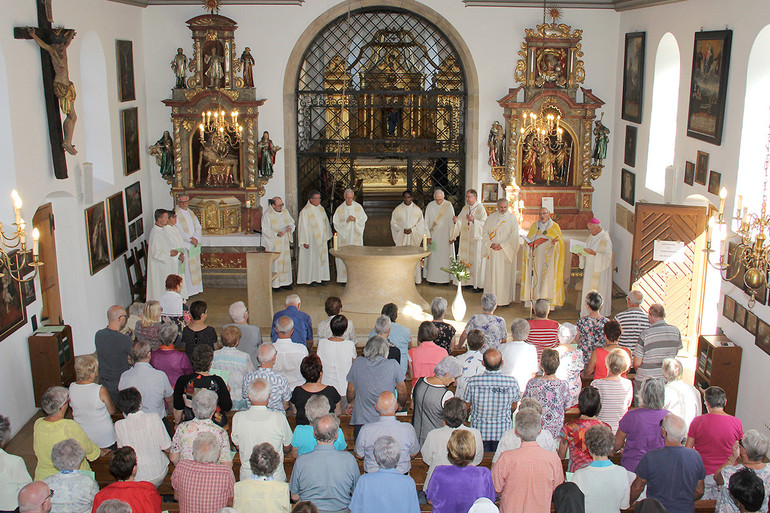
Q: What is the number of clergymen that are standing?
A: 12